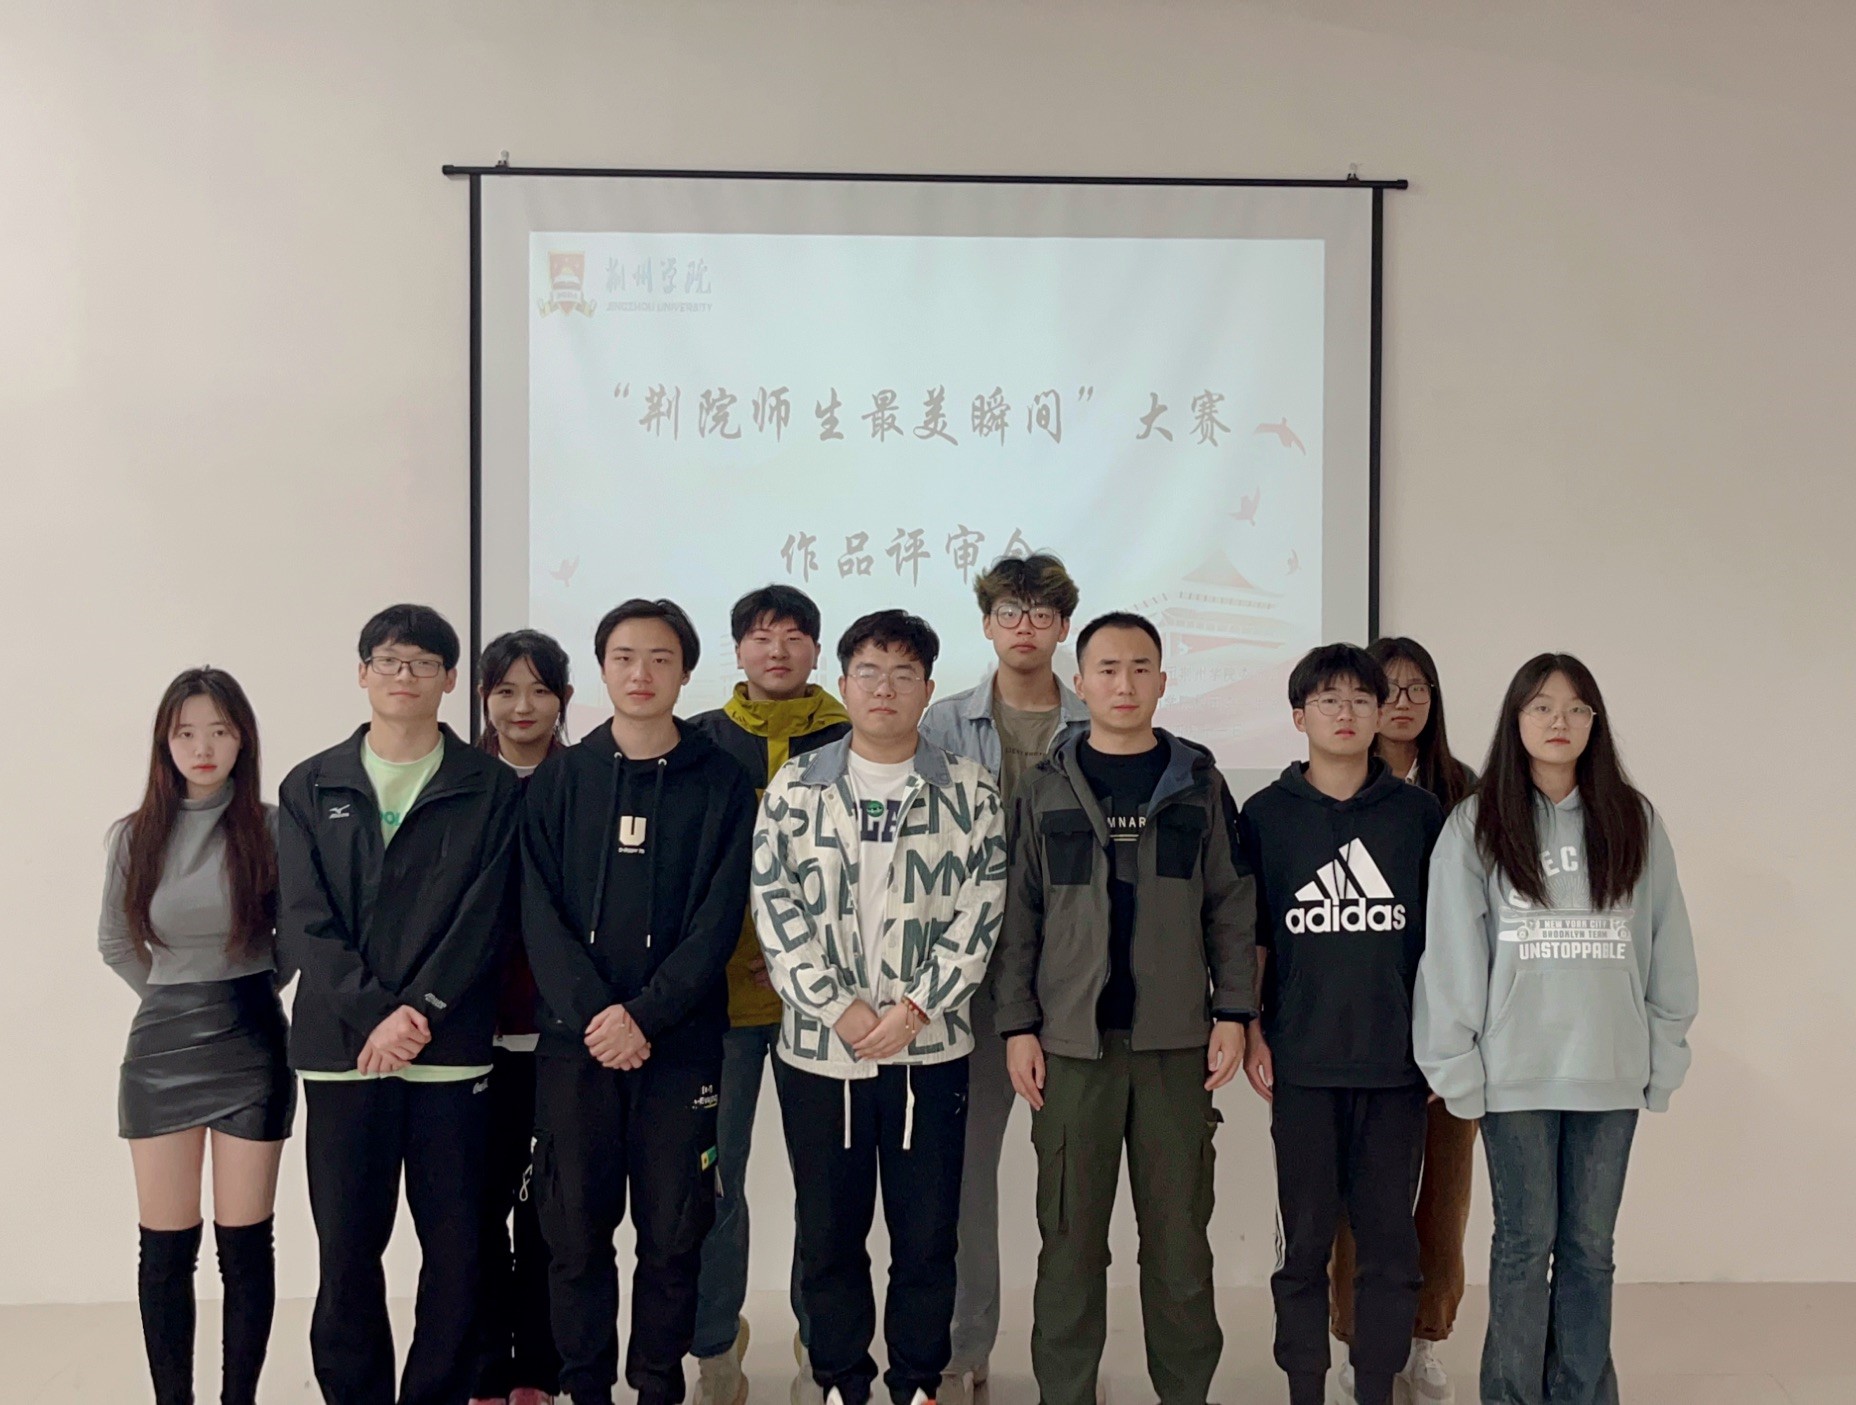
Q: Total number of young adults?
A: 11